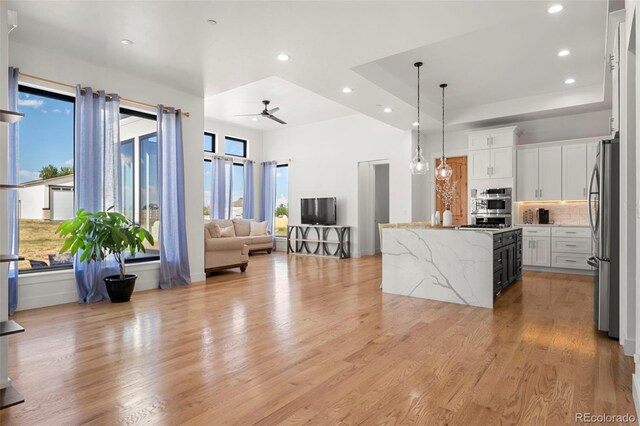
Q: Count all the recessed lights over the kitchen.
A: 3